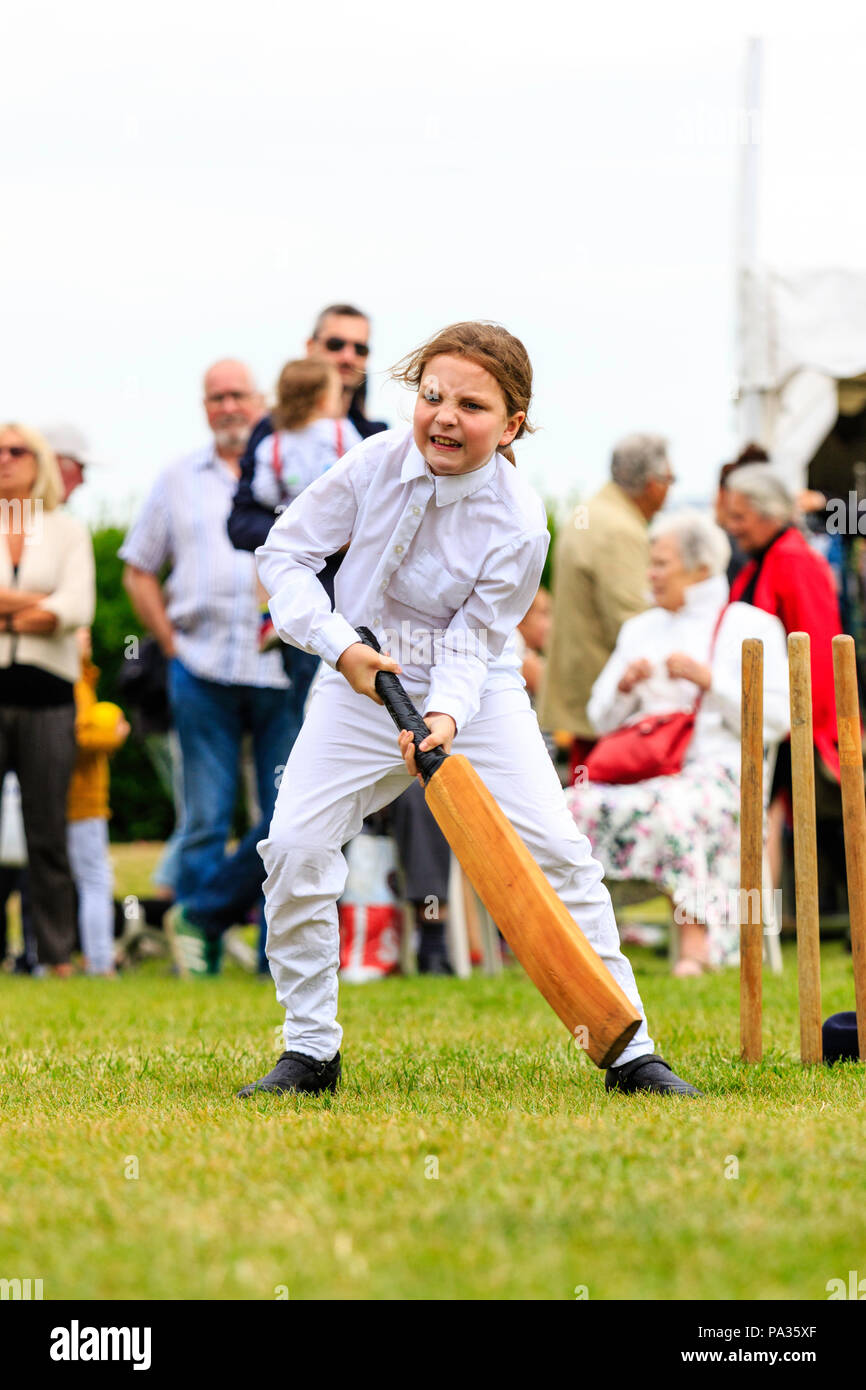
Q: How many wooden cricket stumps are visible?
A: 3